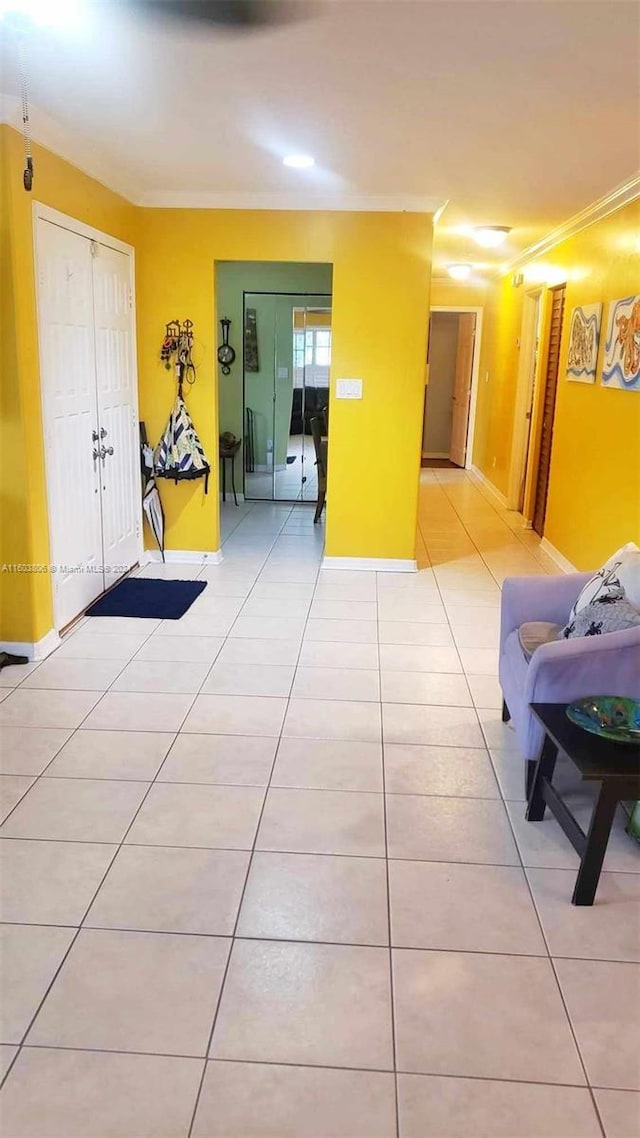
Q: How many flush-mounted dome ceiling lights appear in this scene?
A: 2